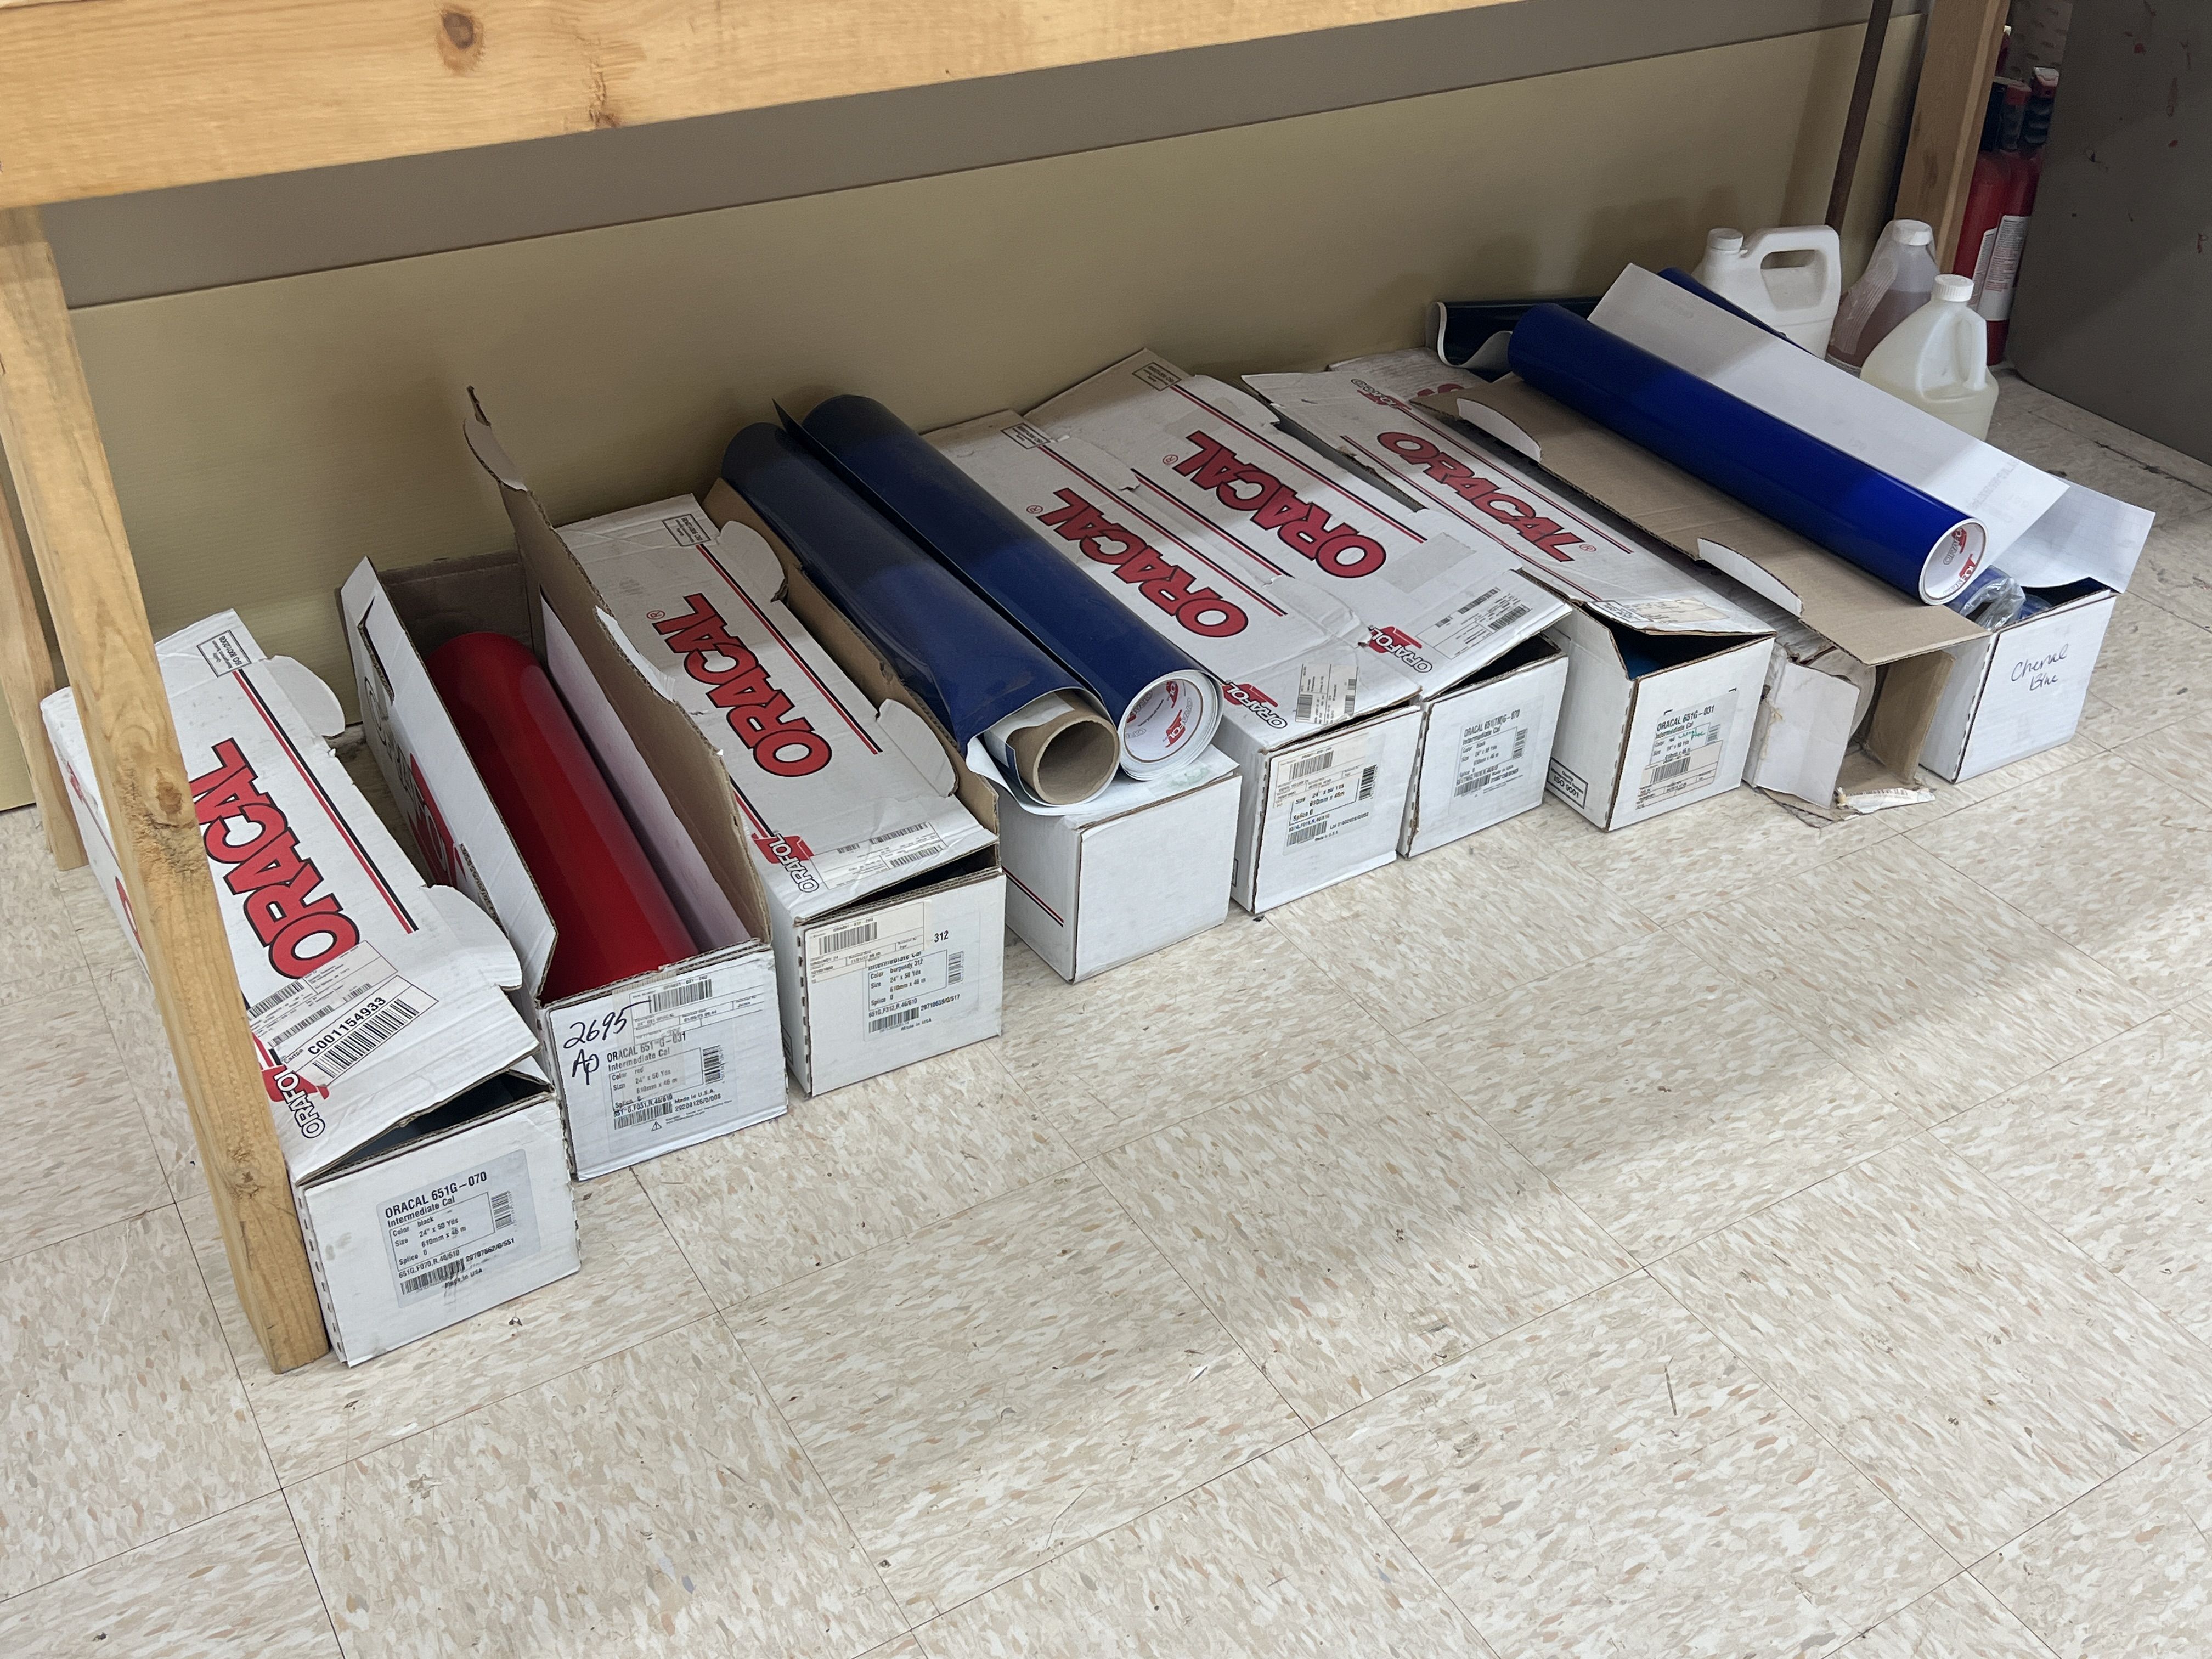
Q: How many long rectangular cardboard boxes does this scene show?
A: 9